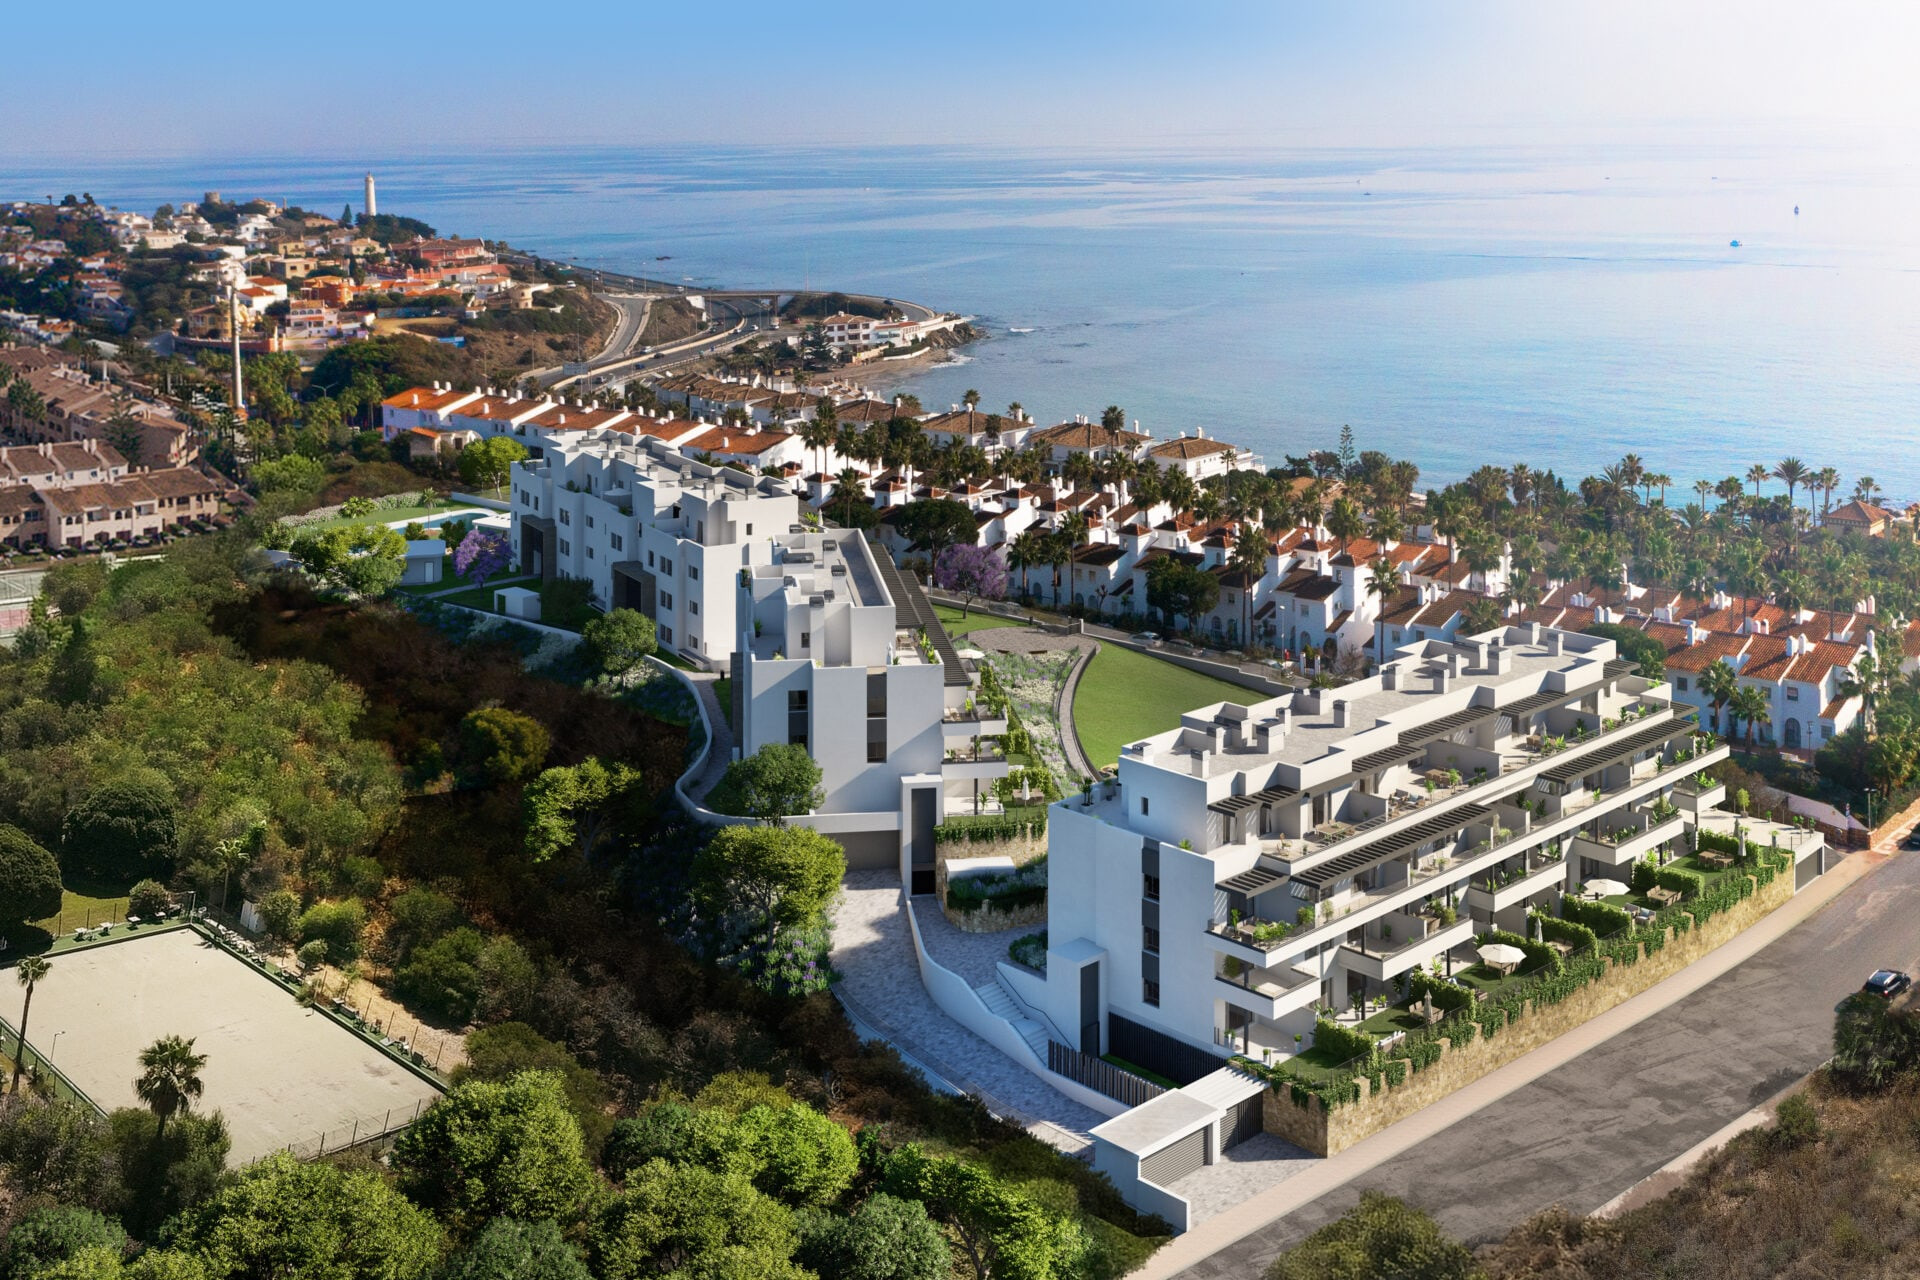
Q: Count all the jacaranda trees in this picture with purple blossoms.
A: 2